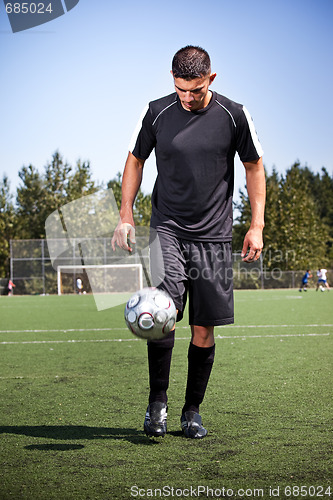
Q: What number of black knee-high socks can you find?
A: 2